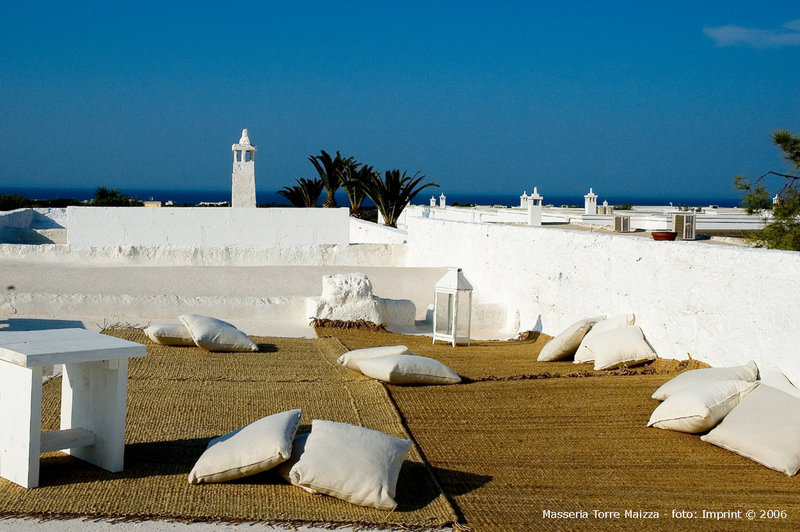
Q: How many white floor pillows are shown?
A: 14